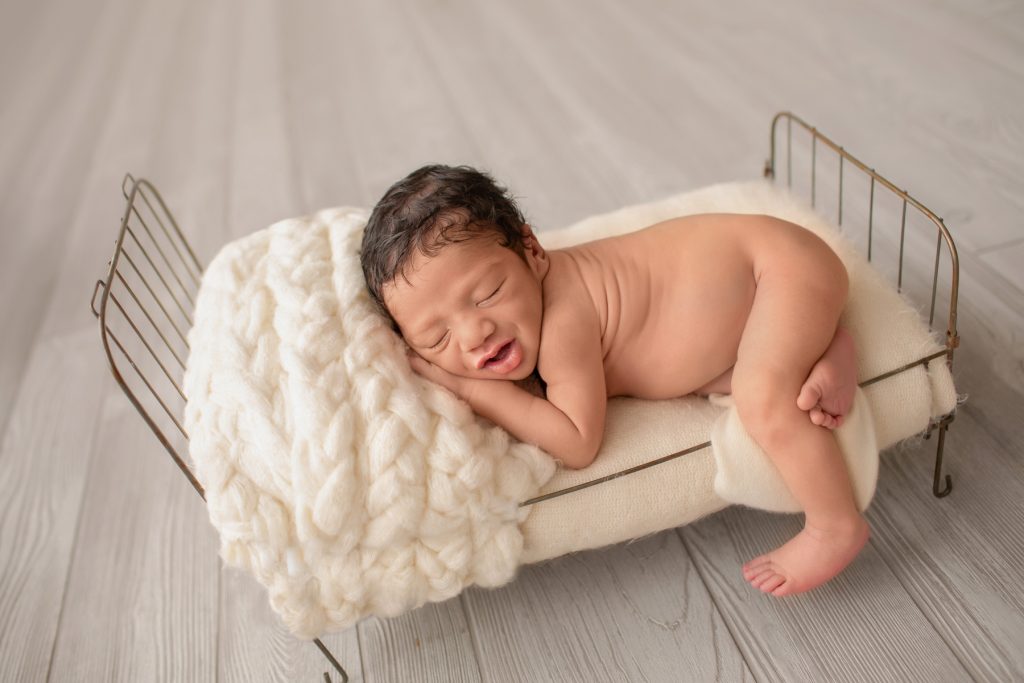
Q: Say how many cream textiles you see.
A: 3